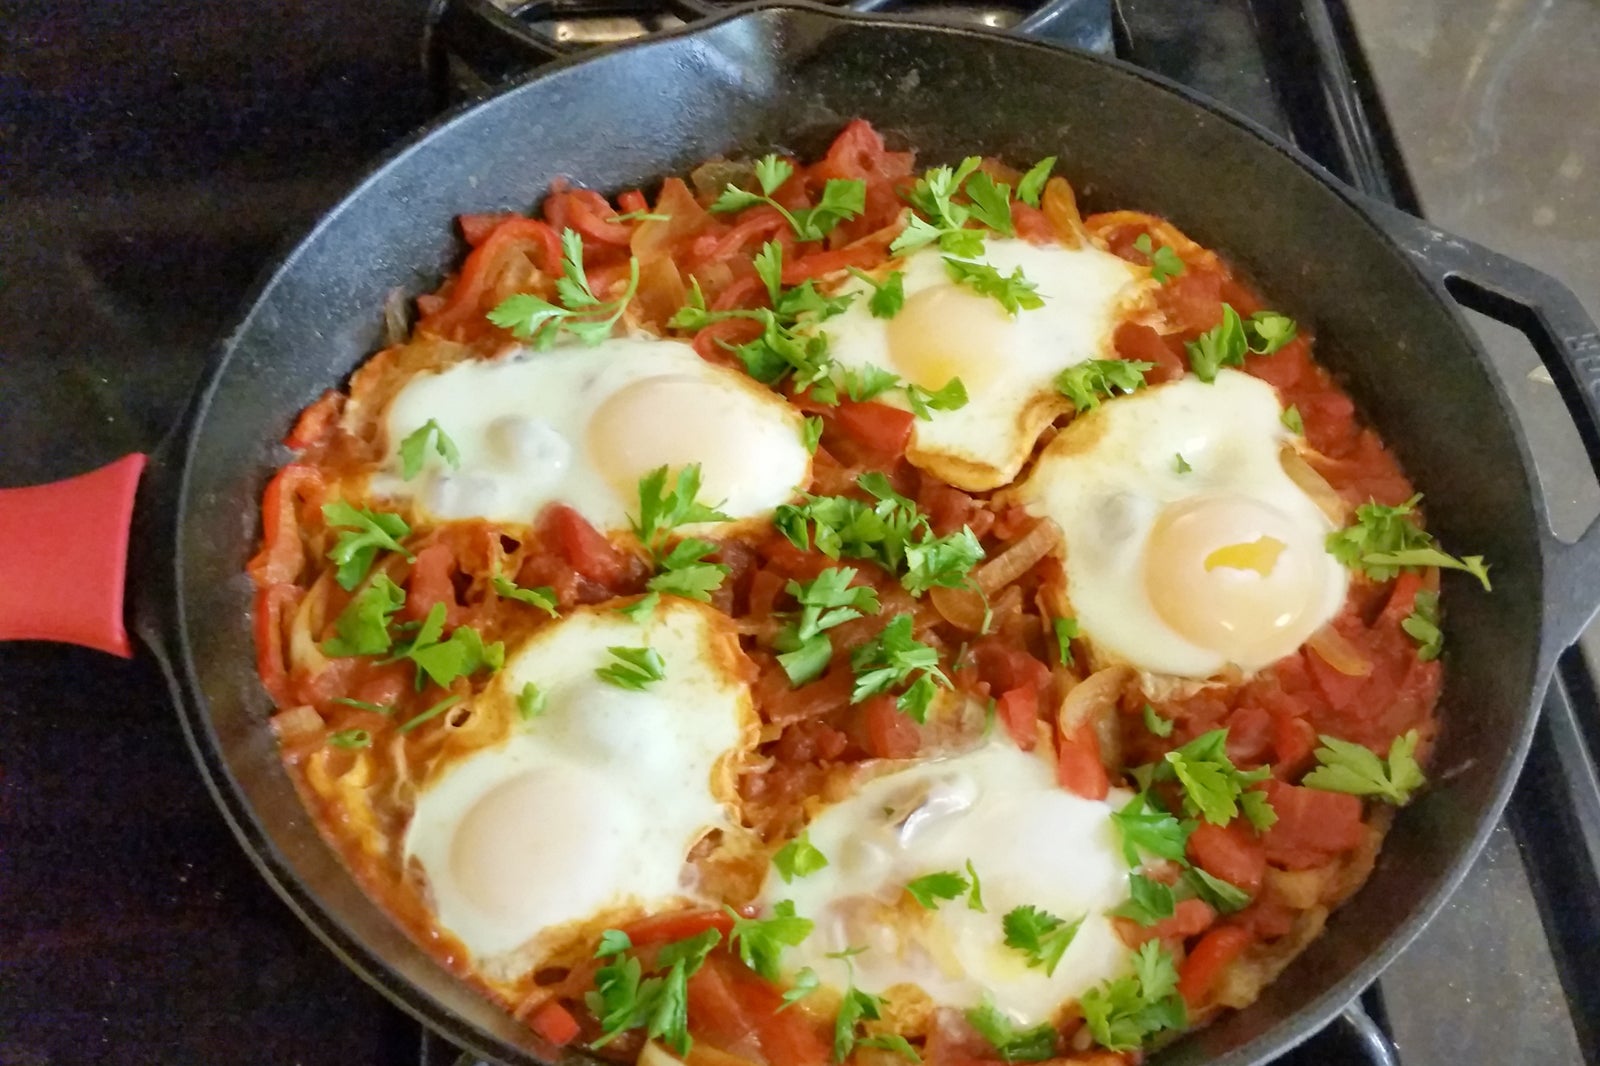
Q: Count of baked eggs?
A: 5